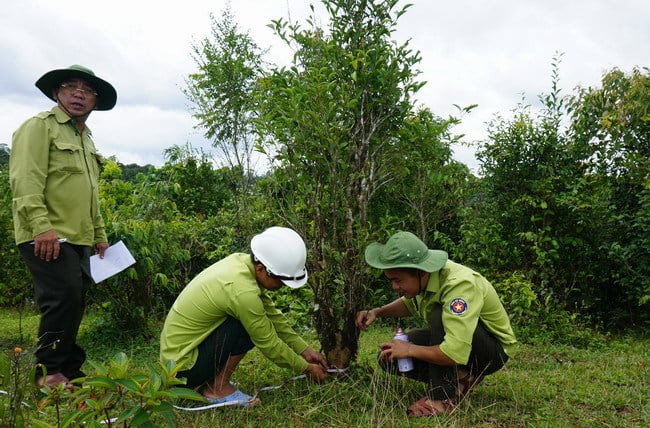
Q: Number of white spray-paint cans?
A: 1